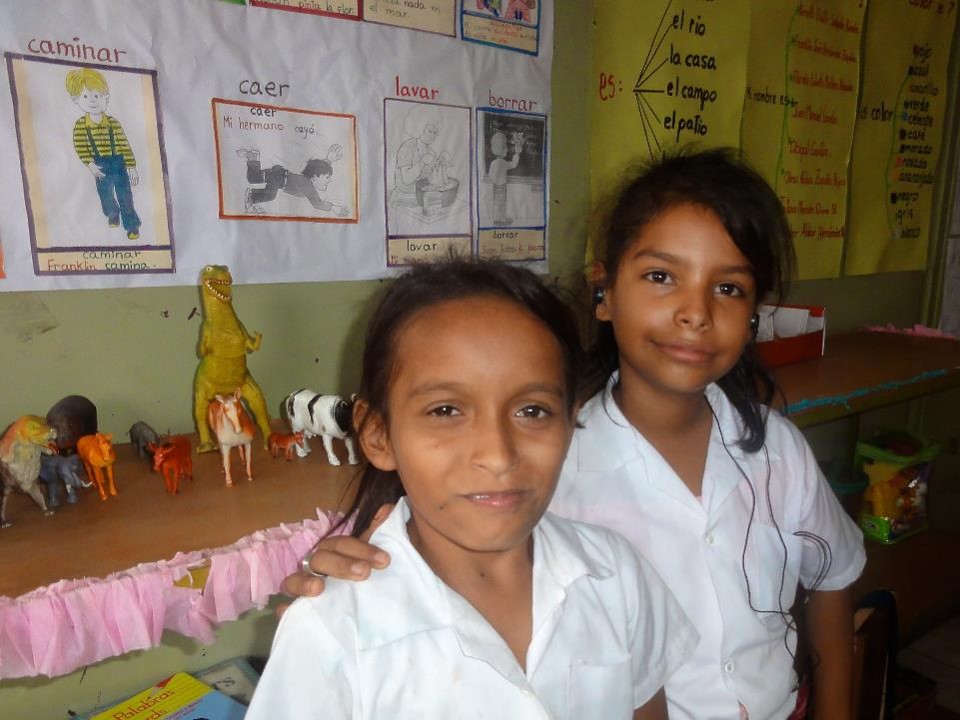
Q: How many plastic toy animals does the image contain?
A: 10